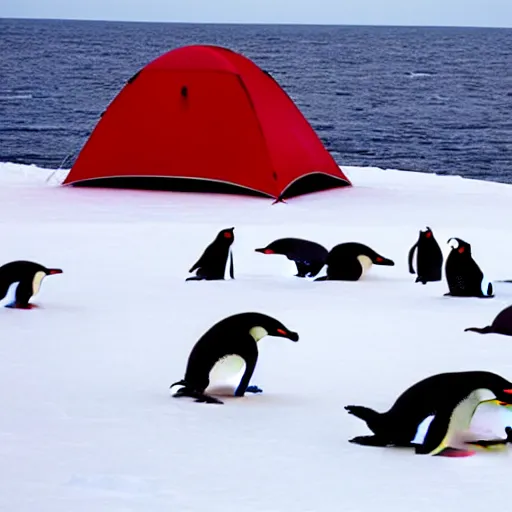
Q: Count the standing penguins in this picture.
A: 3